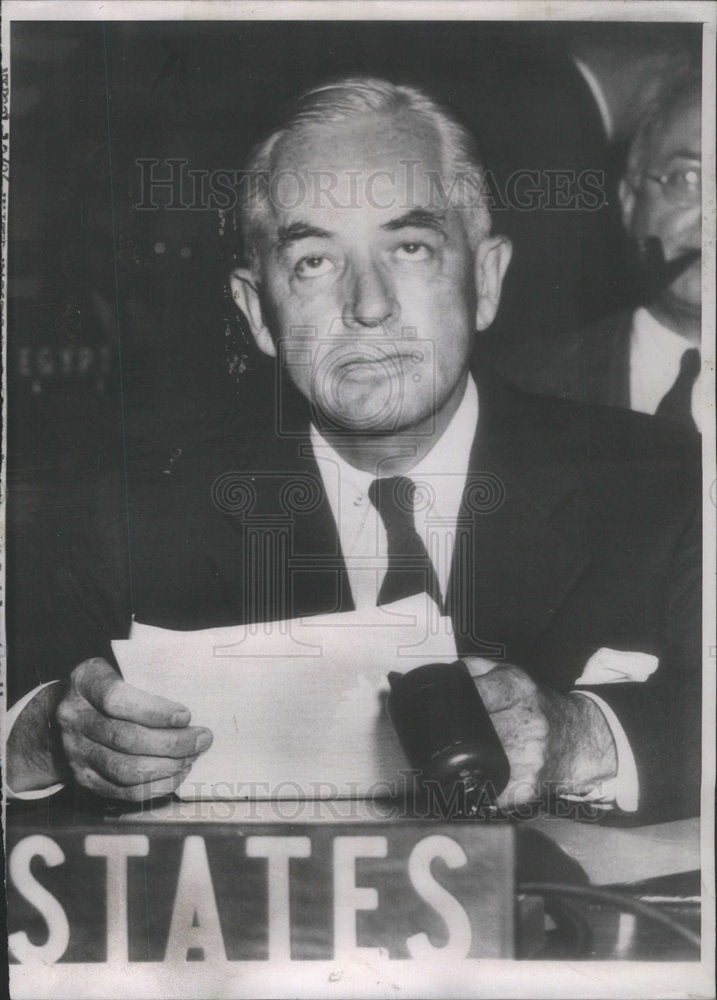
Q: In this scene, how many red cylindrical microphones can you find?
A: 0